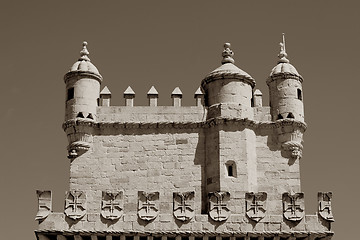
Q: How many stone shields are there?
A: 9